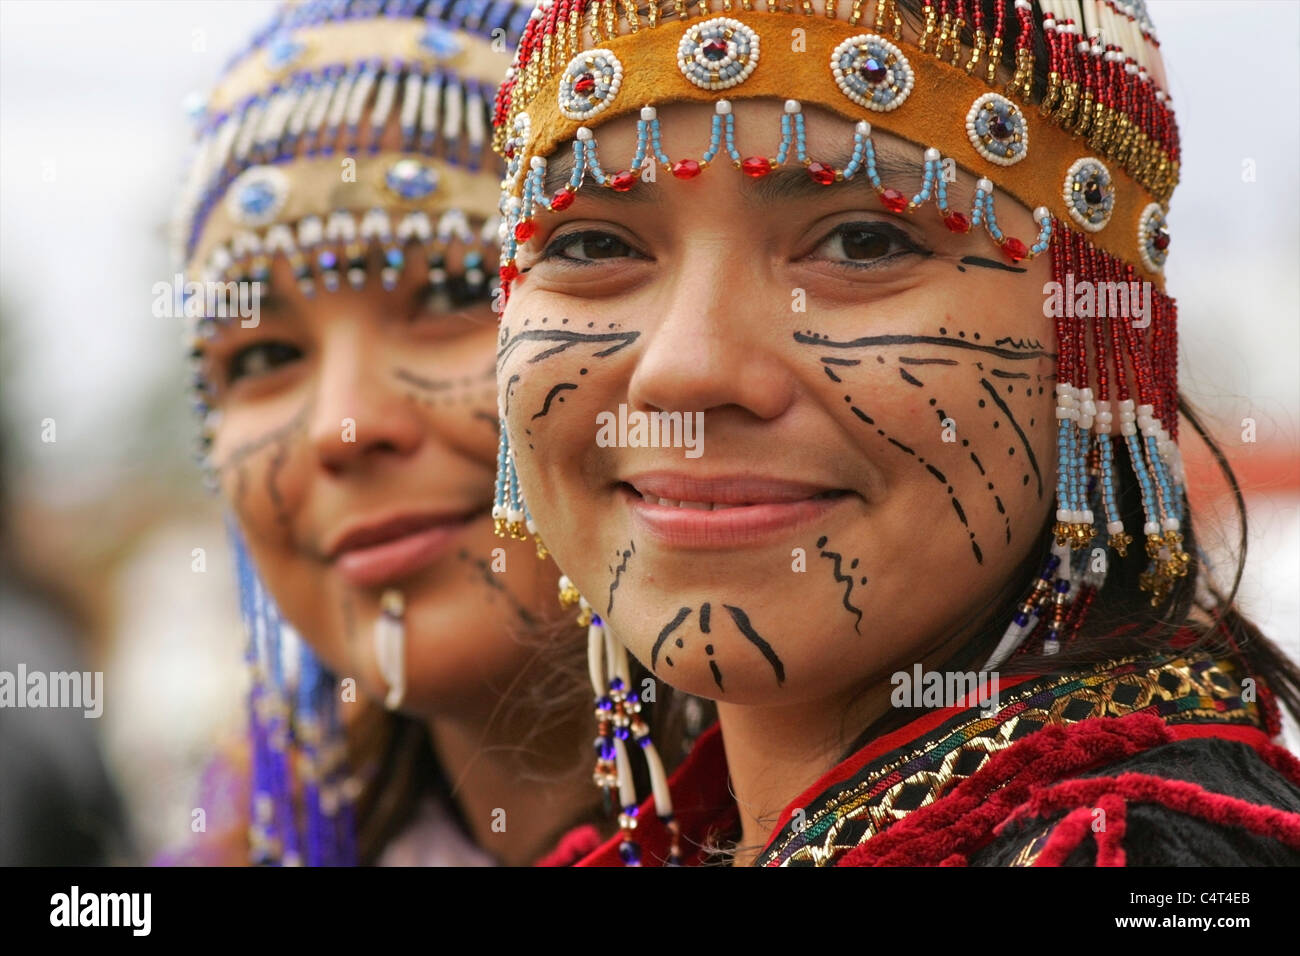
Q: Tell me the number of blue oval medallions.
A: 4